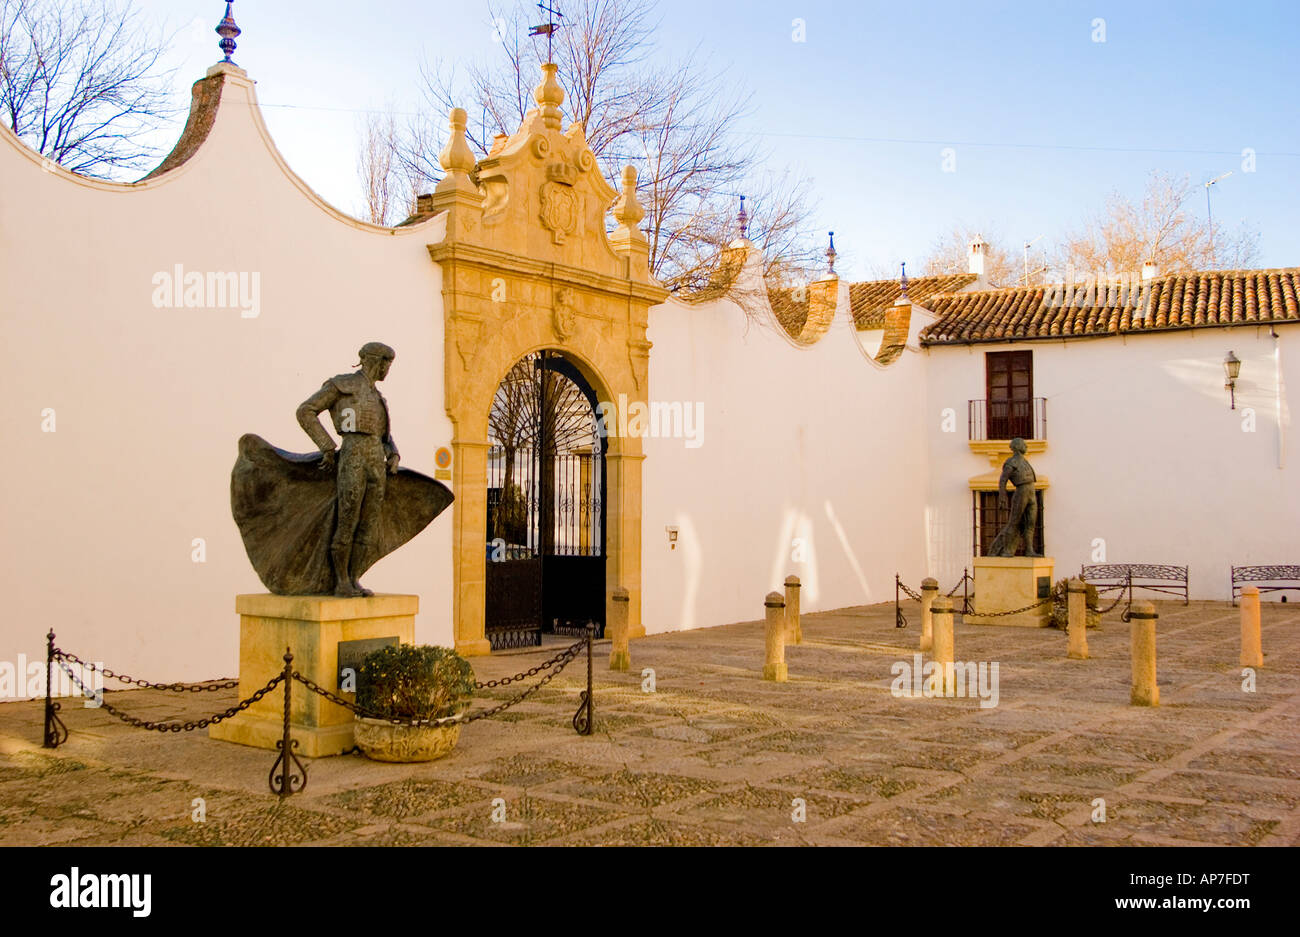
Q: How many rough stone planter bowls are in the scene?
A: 2